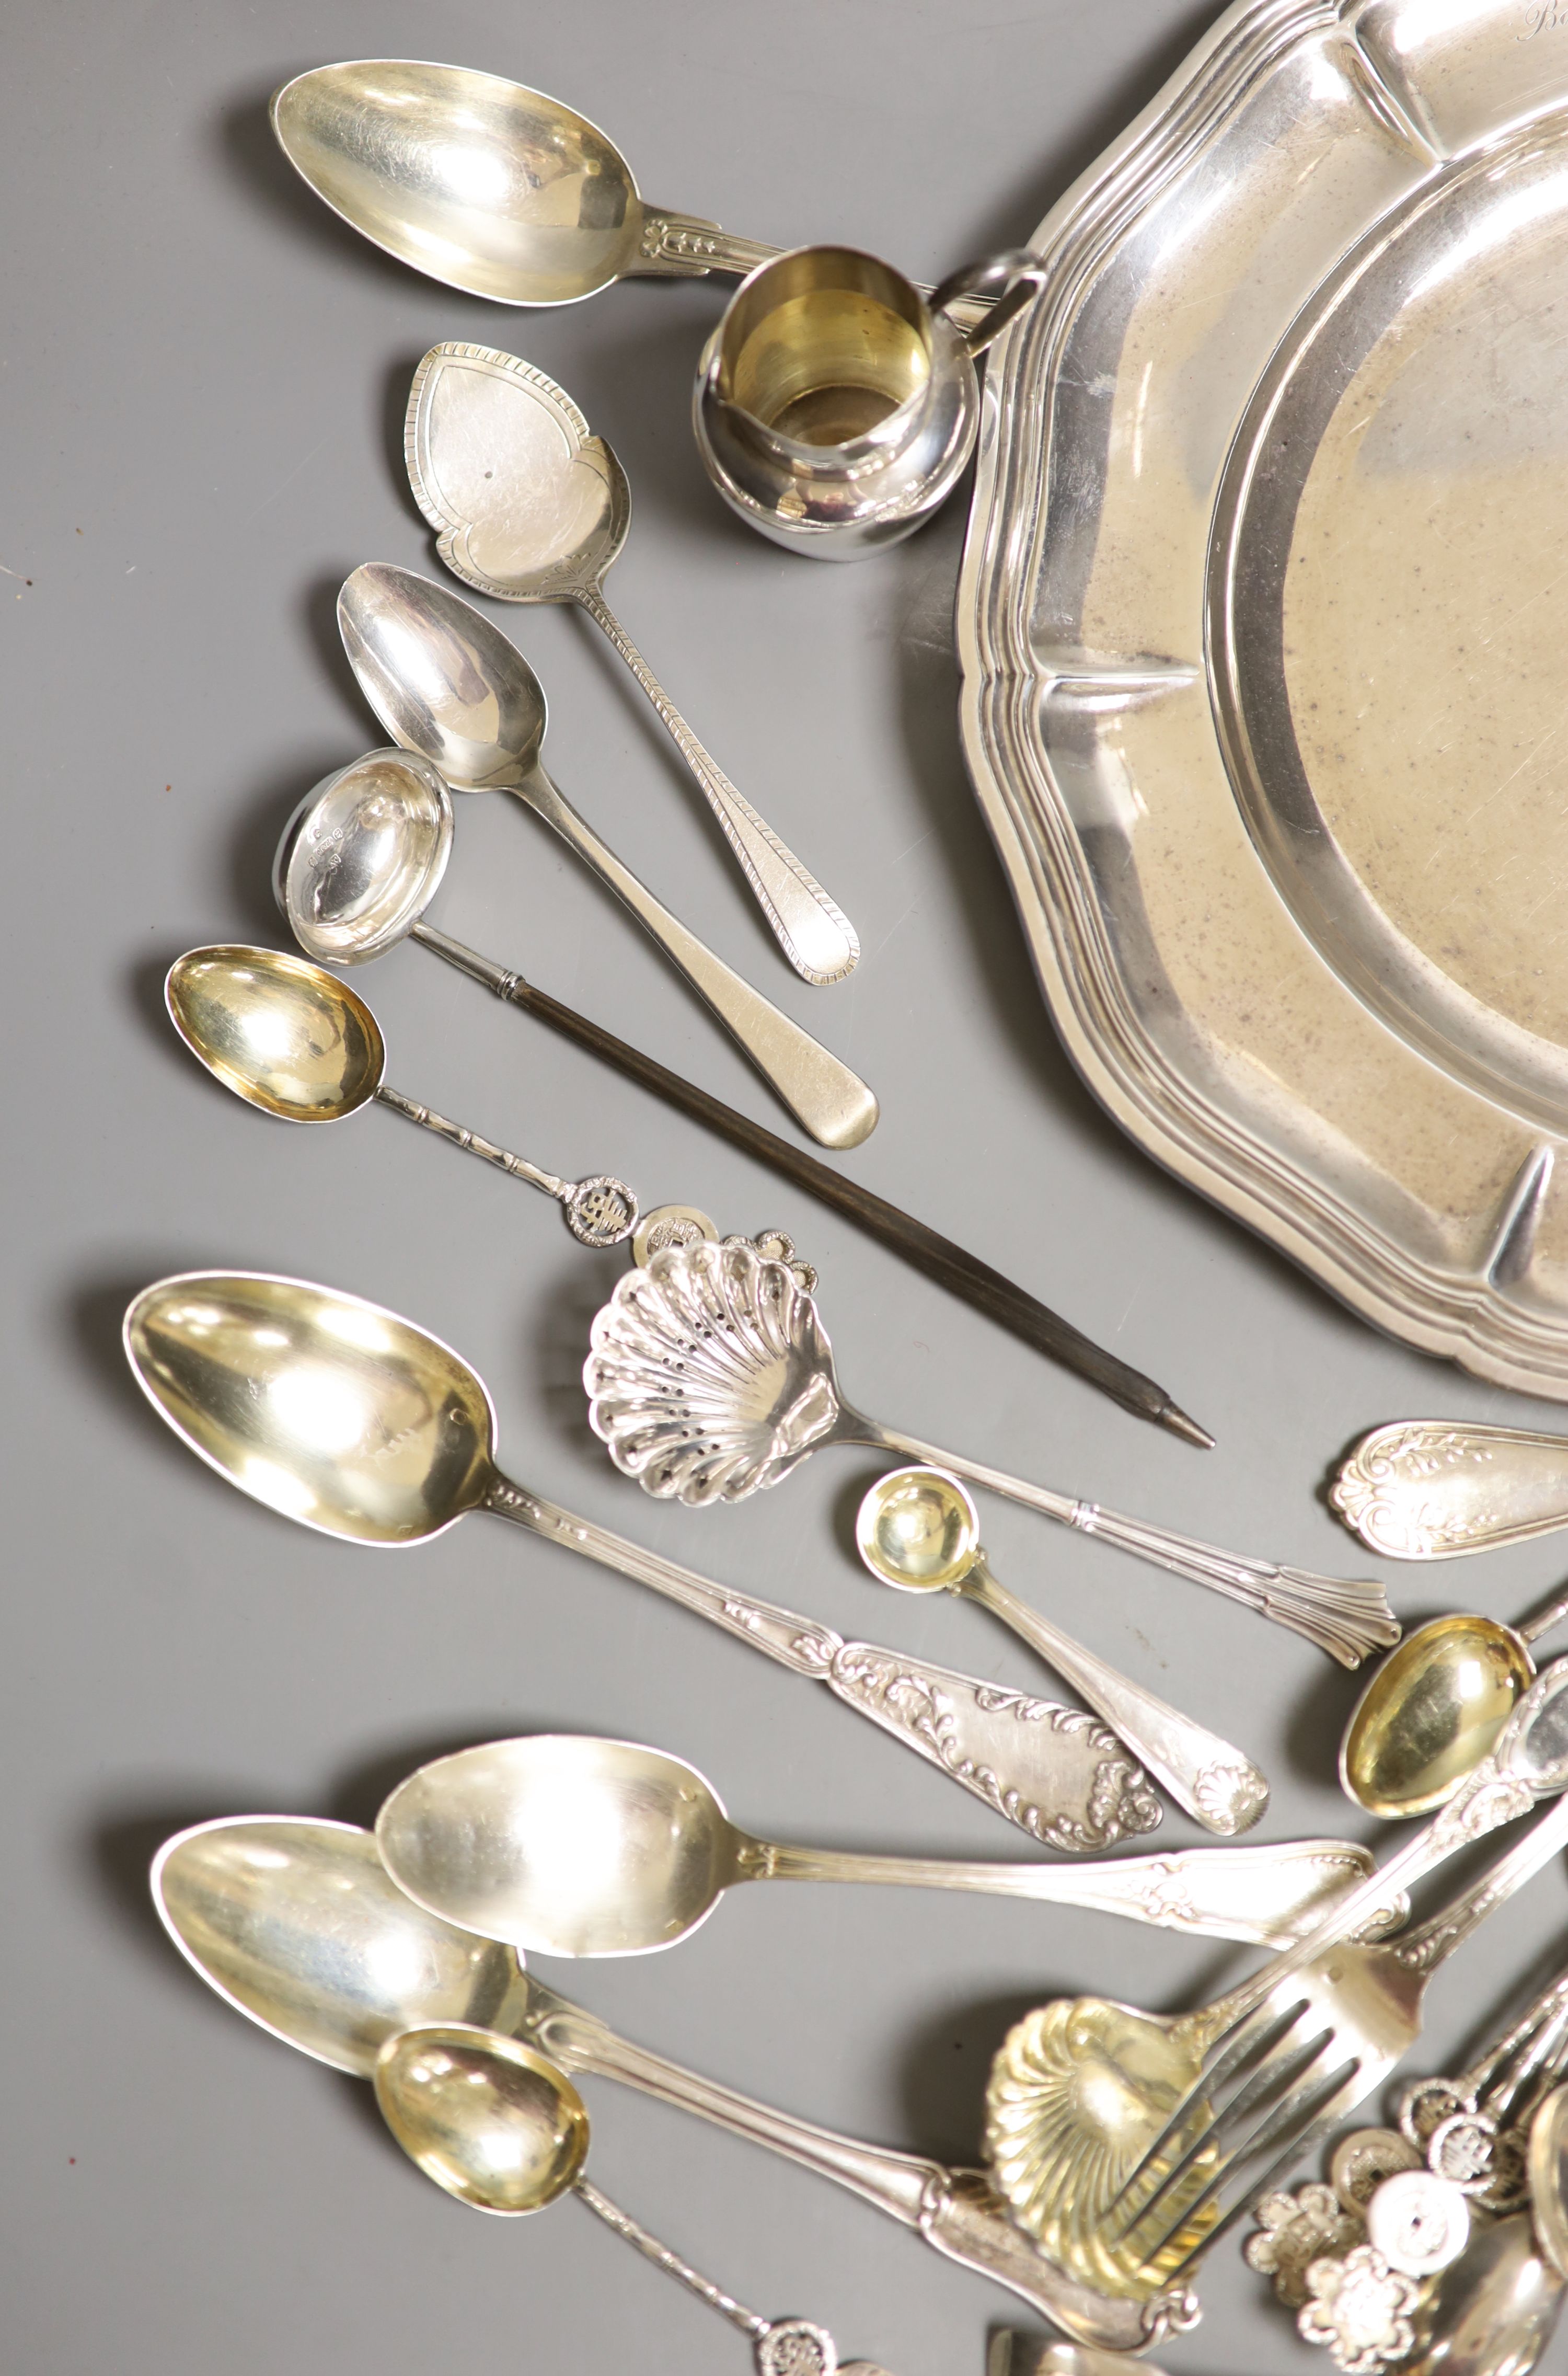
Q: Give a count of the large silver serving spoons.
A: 4